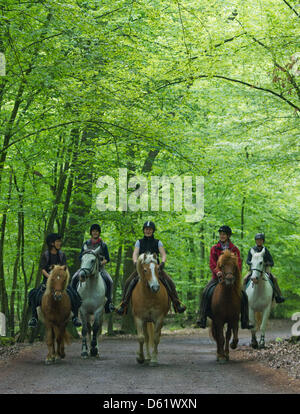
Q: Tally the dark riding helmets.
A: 5